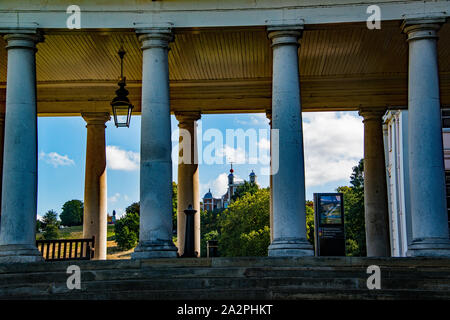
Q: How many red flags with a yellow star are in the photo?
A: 0